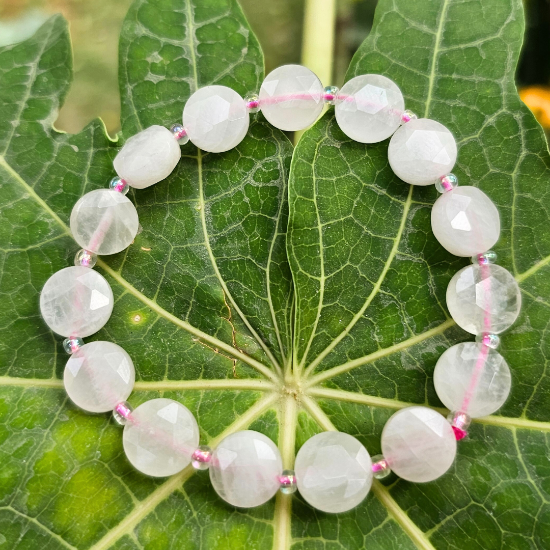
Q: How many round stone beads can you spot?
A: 15